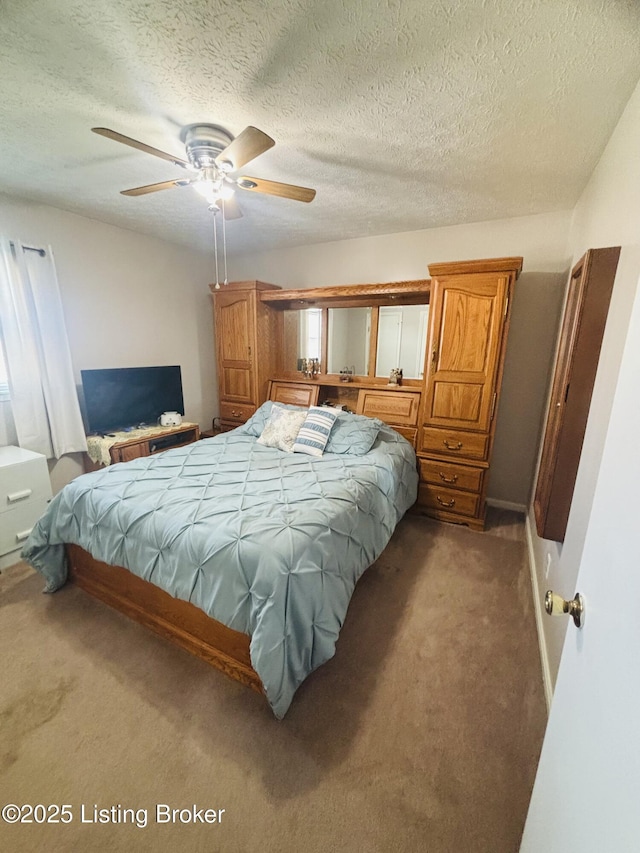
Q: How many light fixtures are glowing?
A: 1